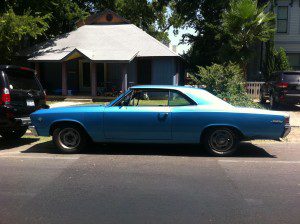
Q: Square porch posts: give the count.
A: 4